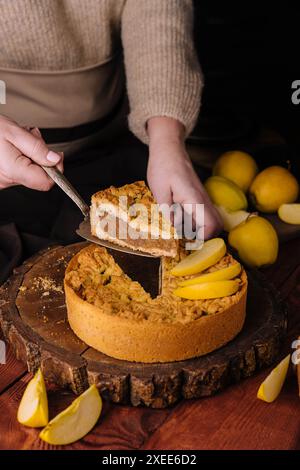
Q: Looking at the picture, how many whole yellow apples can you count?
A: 3